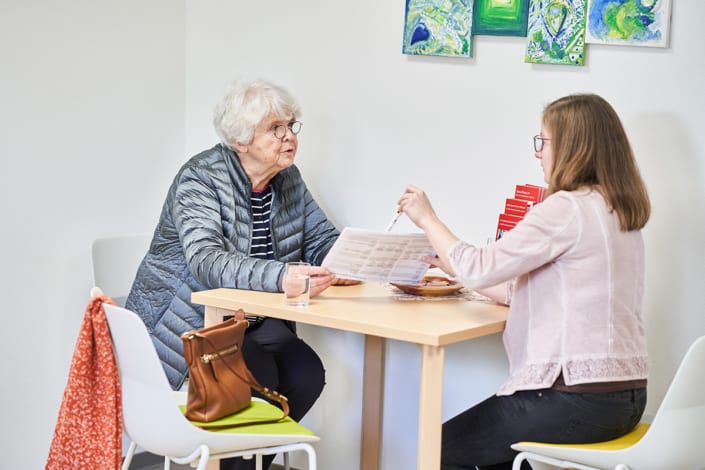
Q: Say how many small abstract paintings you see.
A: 4